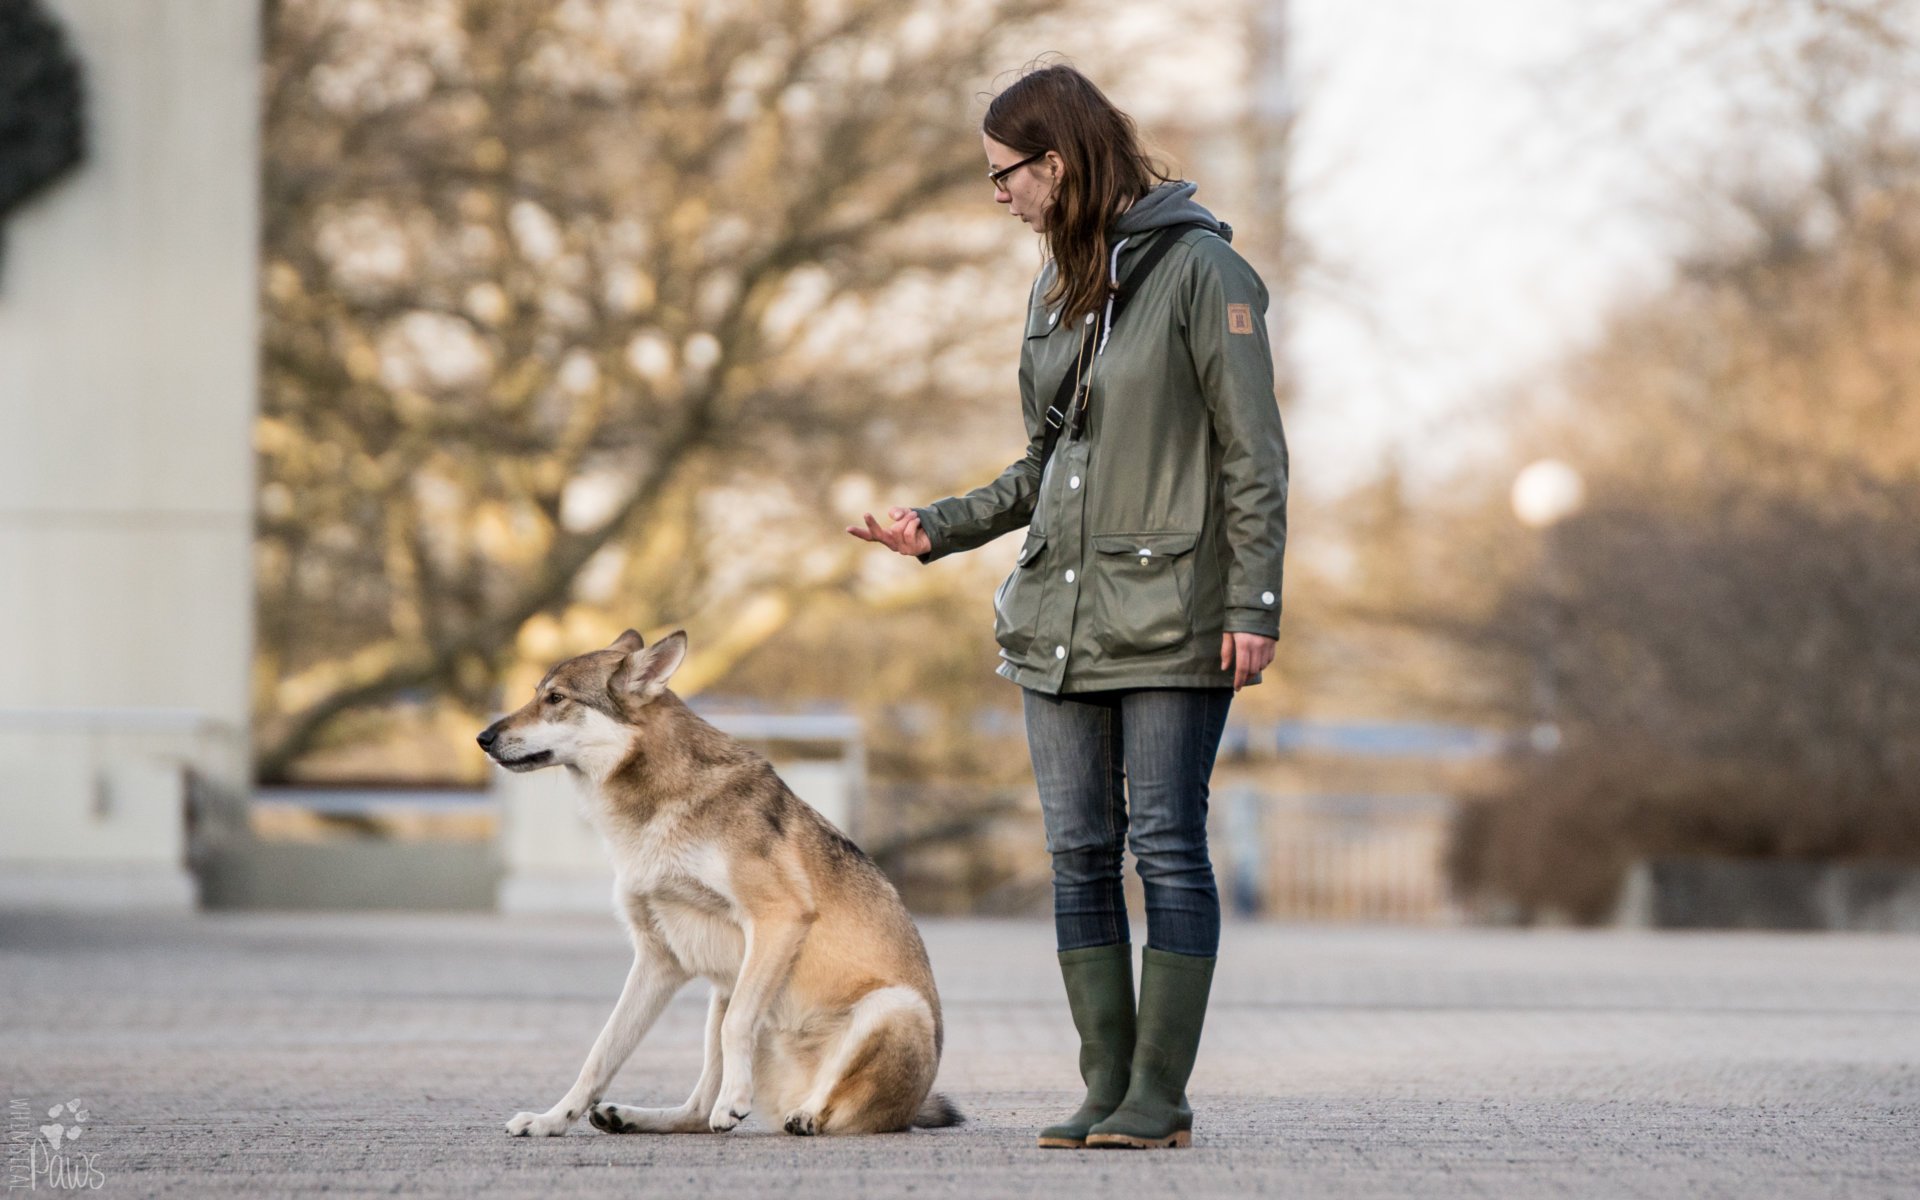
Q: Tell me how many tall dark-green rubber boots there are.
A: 2